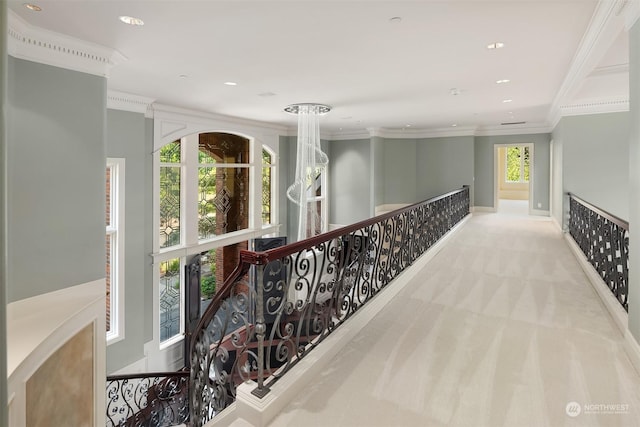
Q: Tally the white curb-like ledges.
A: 2